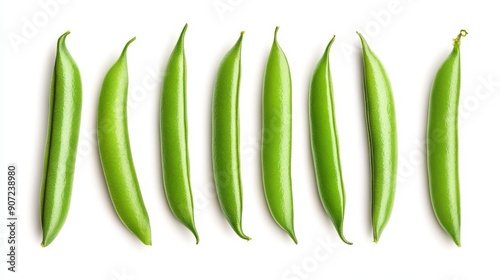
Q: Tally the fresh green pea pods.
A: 8